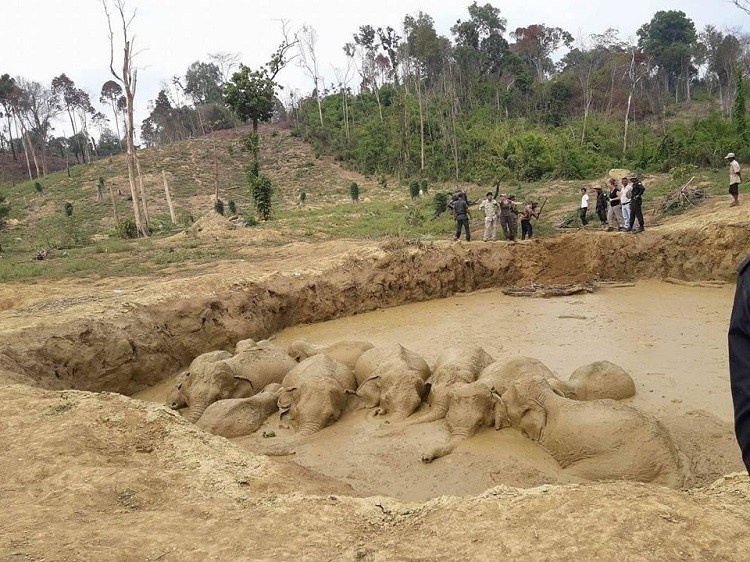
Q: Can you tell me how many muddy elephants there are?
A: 11